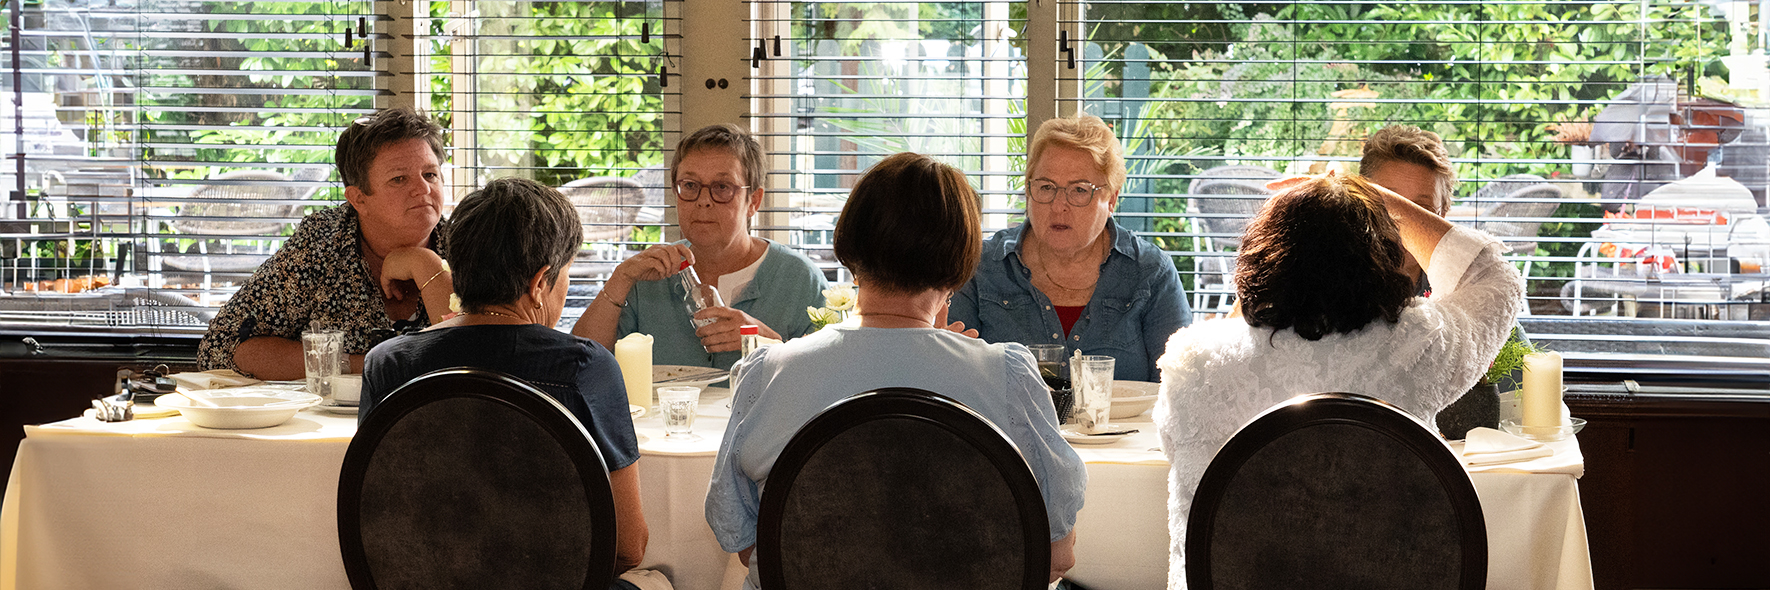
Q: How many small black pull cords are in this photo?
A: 10